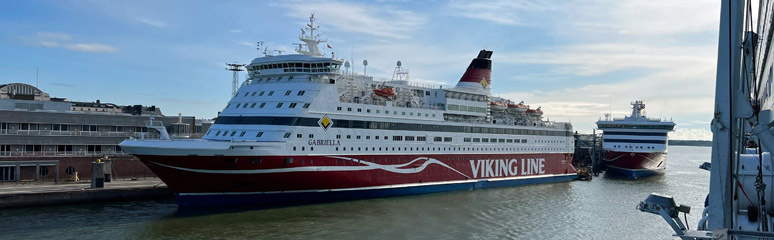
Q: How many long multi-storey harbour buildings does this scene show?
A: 1